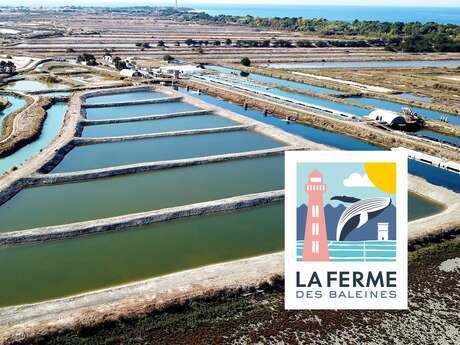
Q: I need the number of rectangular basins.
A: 6